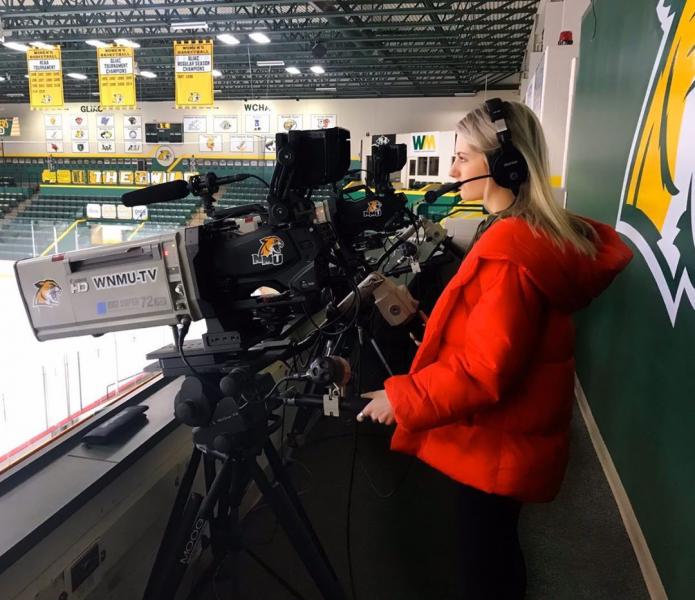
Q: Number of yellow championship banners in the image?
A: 3